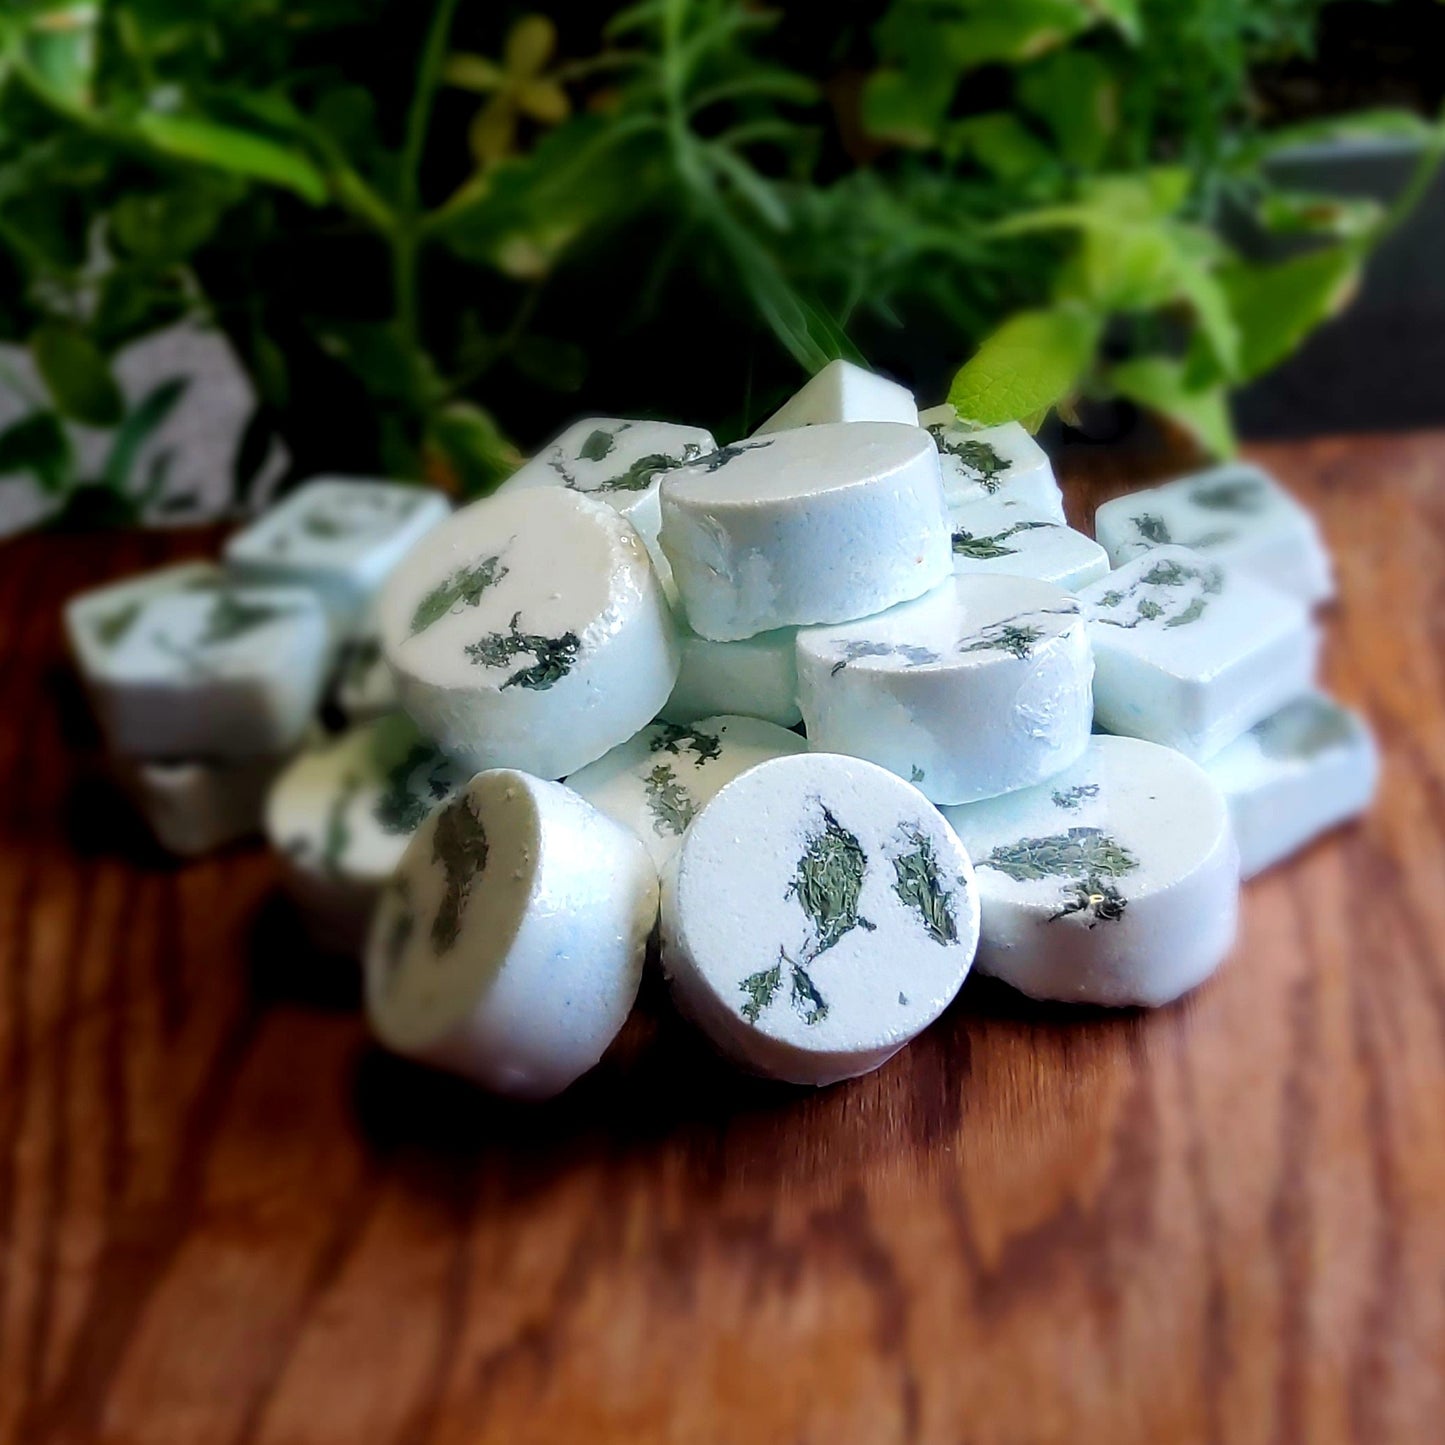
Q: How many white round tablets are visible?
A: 8